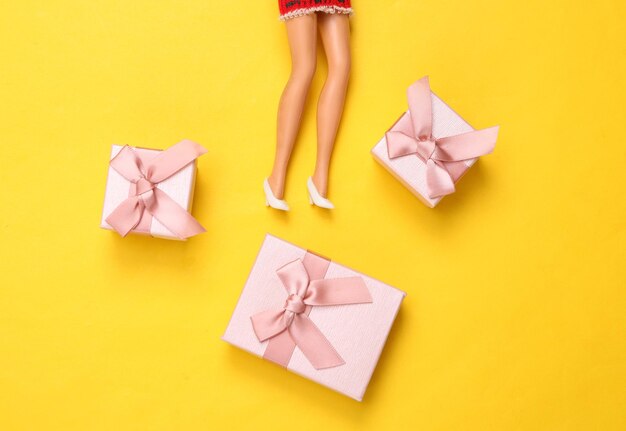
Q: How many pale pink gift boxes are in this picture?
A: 3